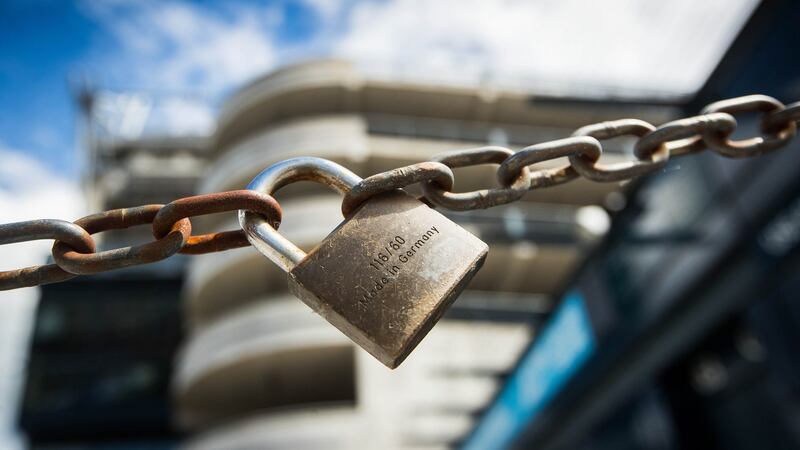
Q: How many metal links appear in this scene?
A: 10